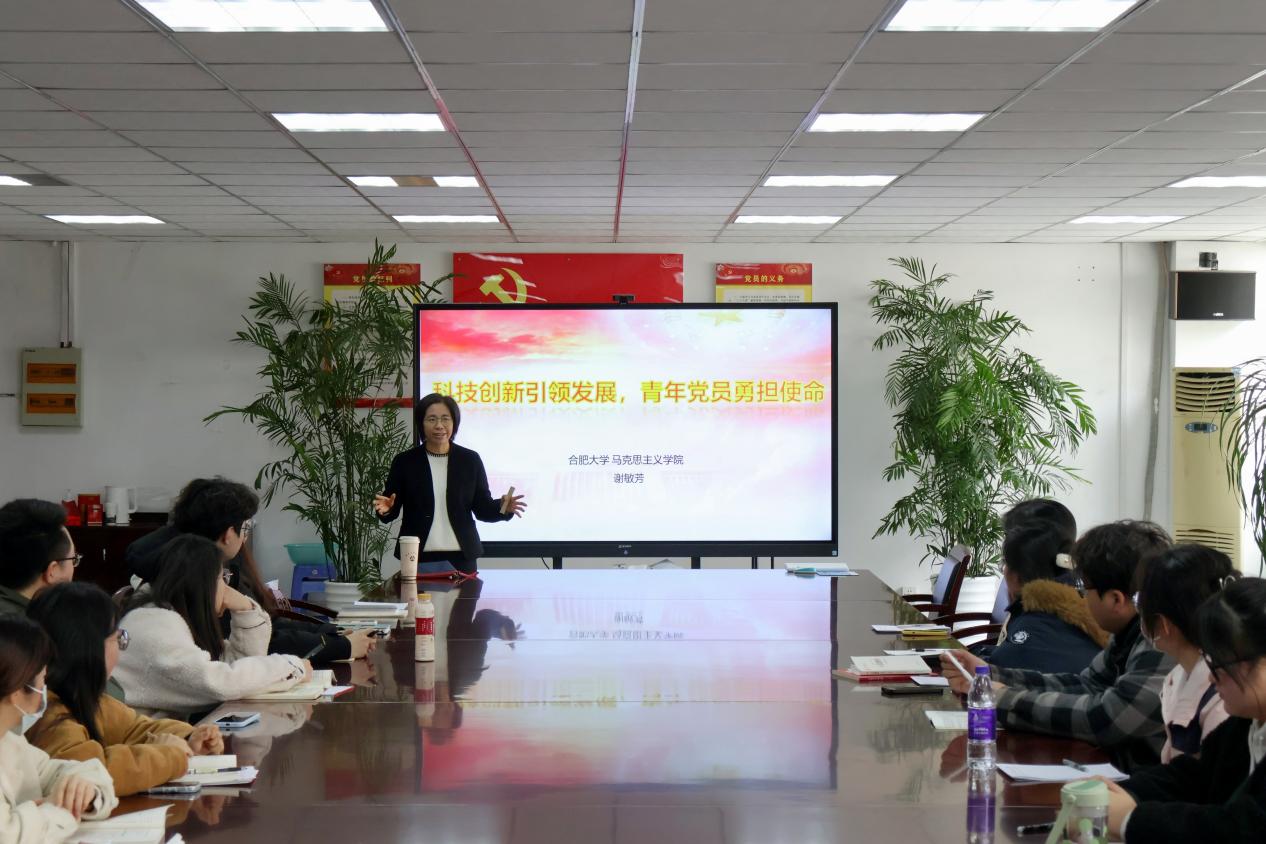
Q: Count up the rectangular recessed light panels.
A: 12